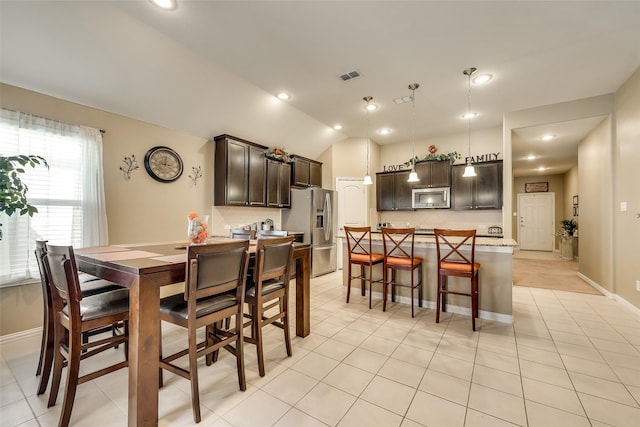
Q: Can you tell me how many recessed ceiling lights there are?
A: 10